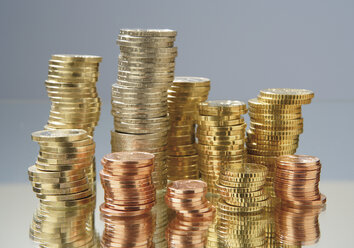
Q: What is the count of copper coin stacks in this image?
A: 3